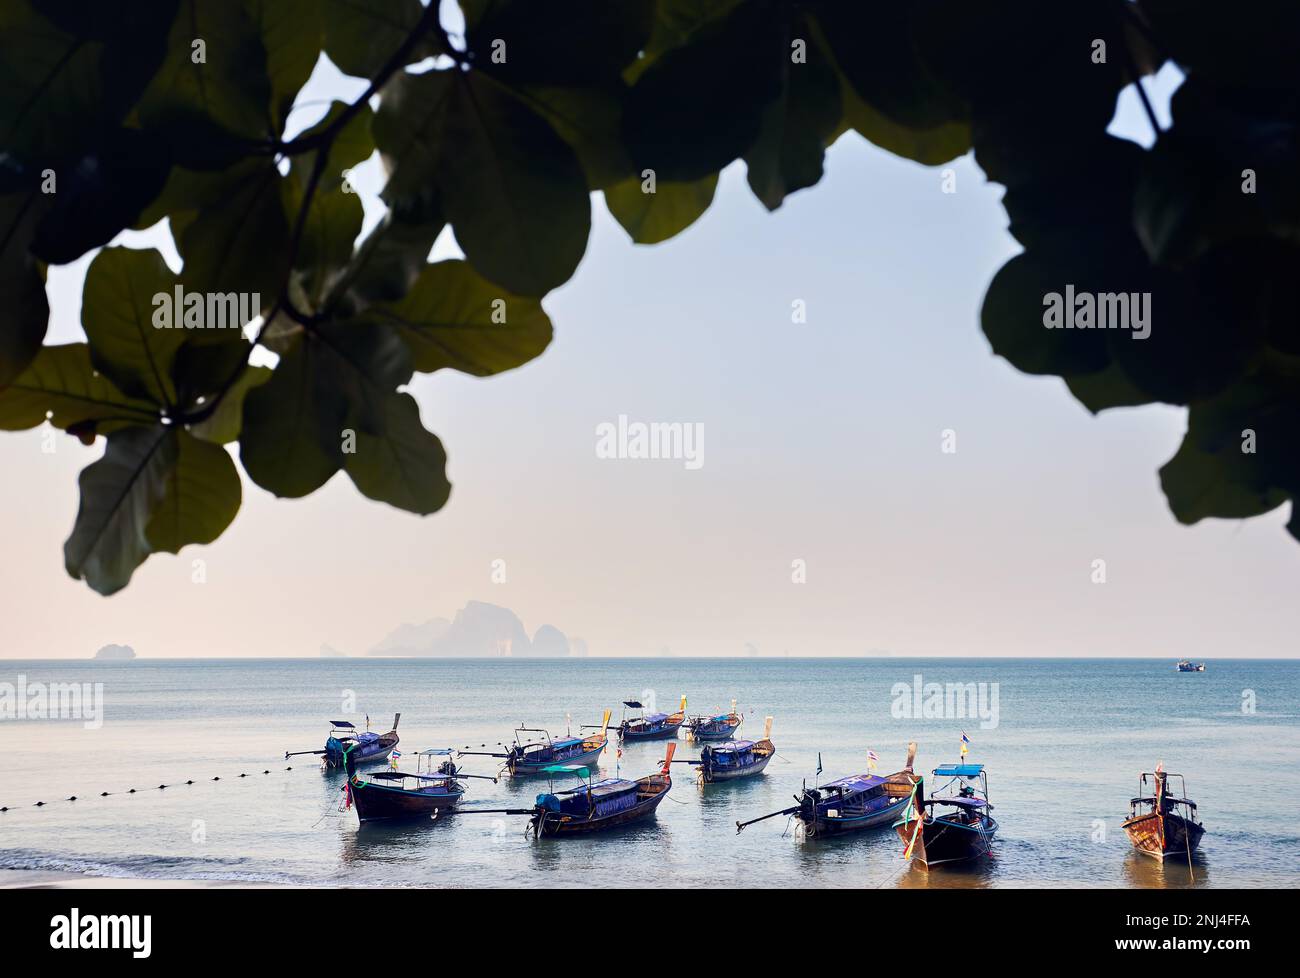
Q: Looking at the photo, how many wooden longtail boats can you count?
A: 10